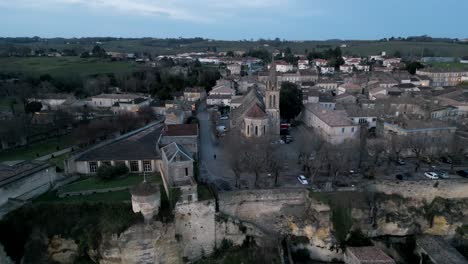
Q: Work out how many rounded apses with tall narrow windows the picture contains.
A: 1